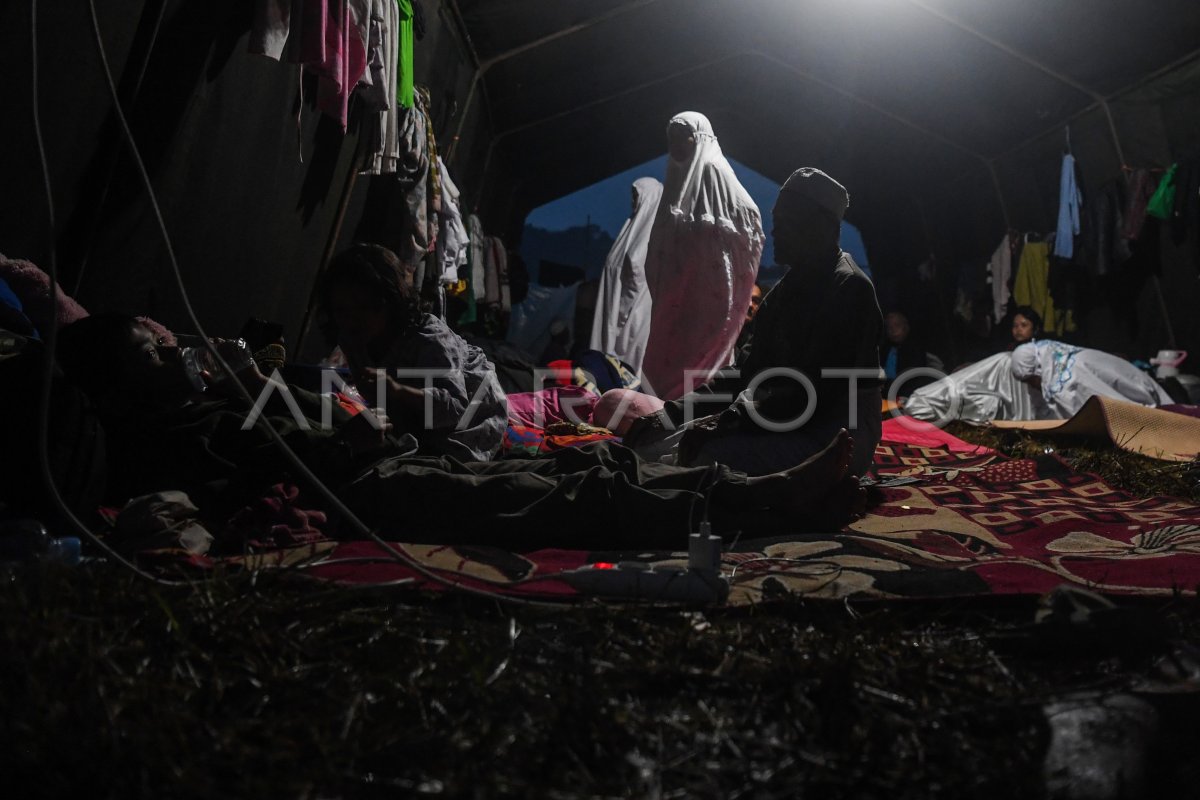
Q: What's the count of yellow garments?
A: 1